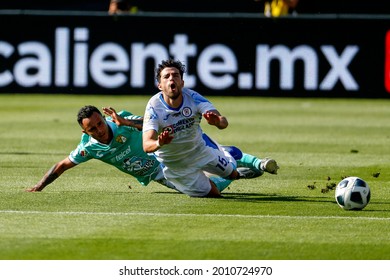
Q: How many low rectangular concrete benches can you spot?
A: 0